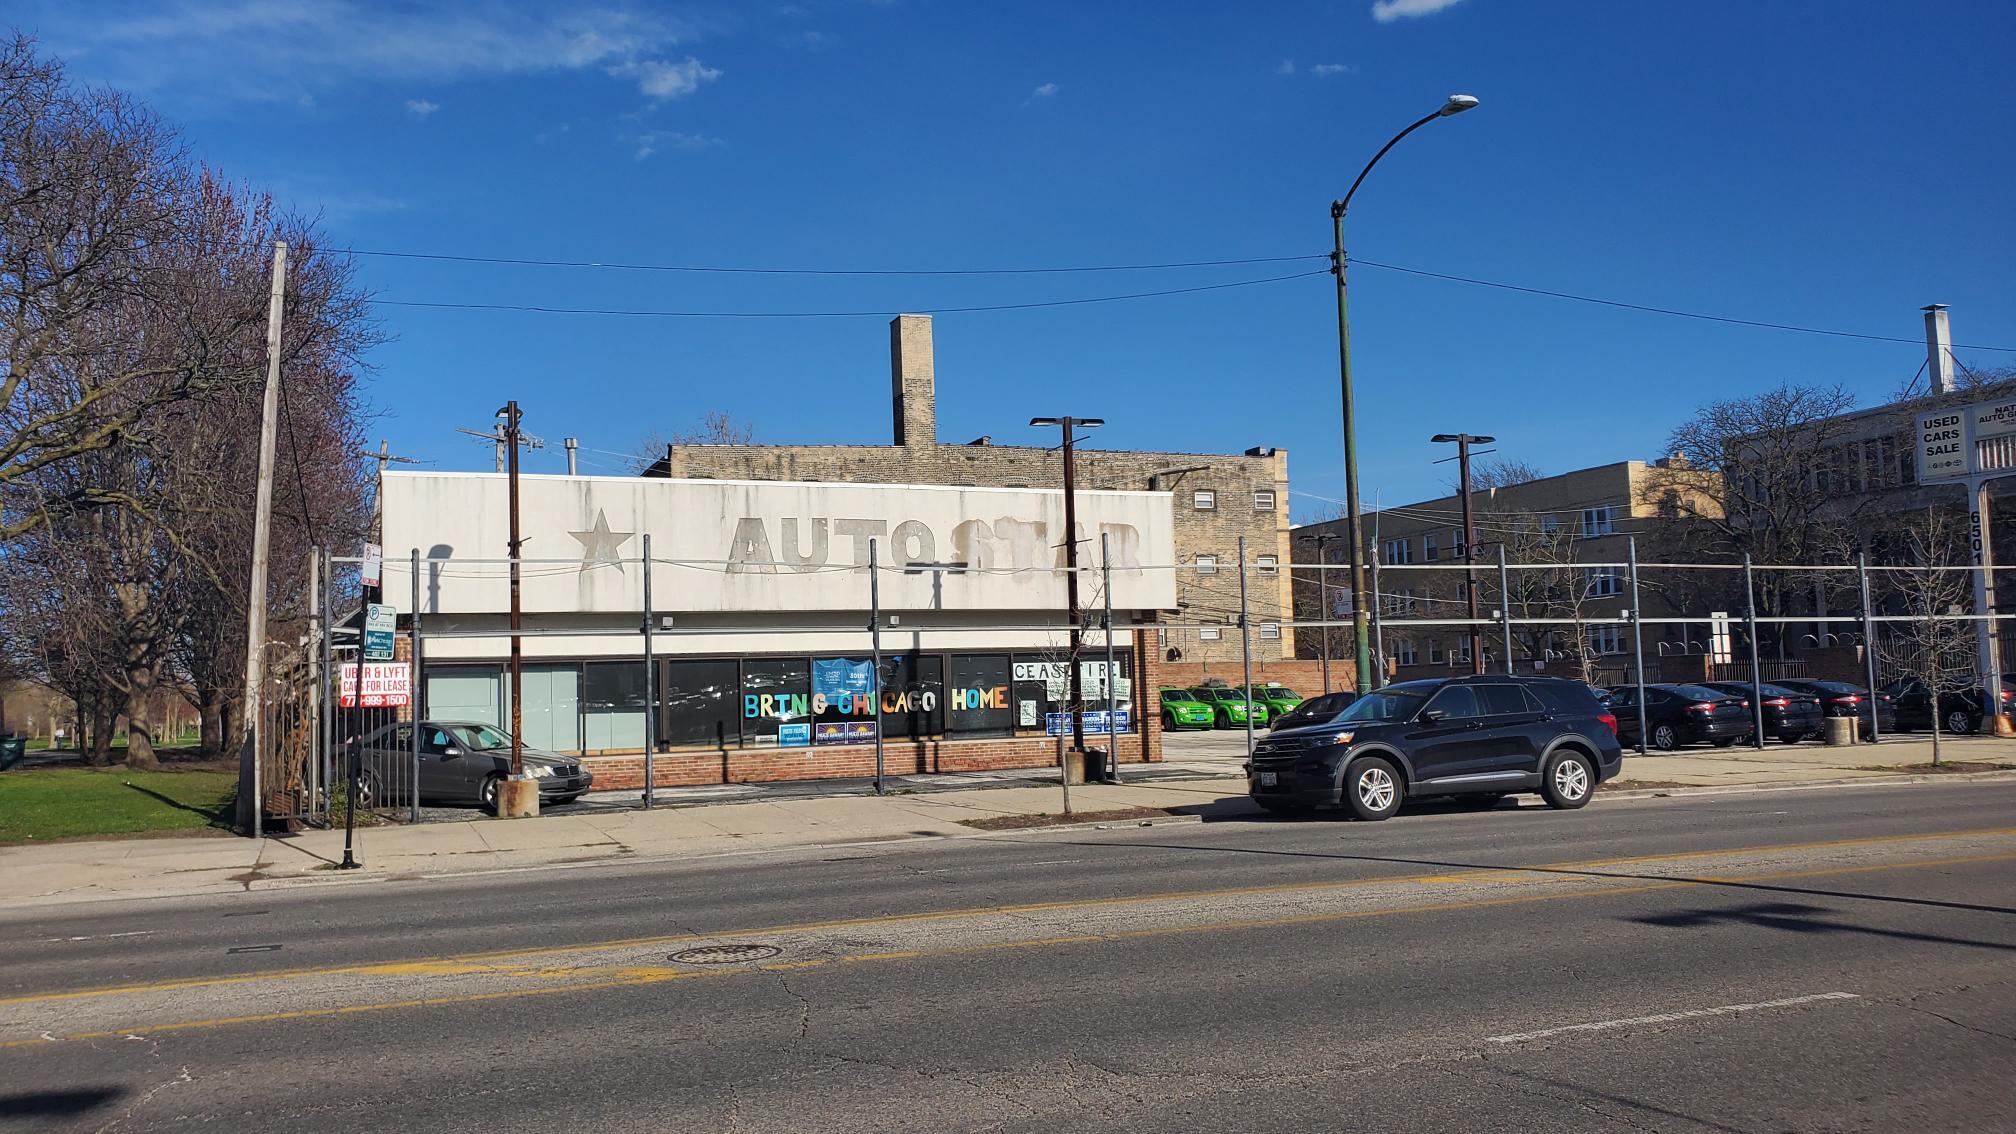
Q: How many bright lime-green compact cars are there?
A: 3